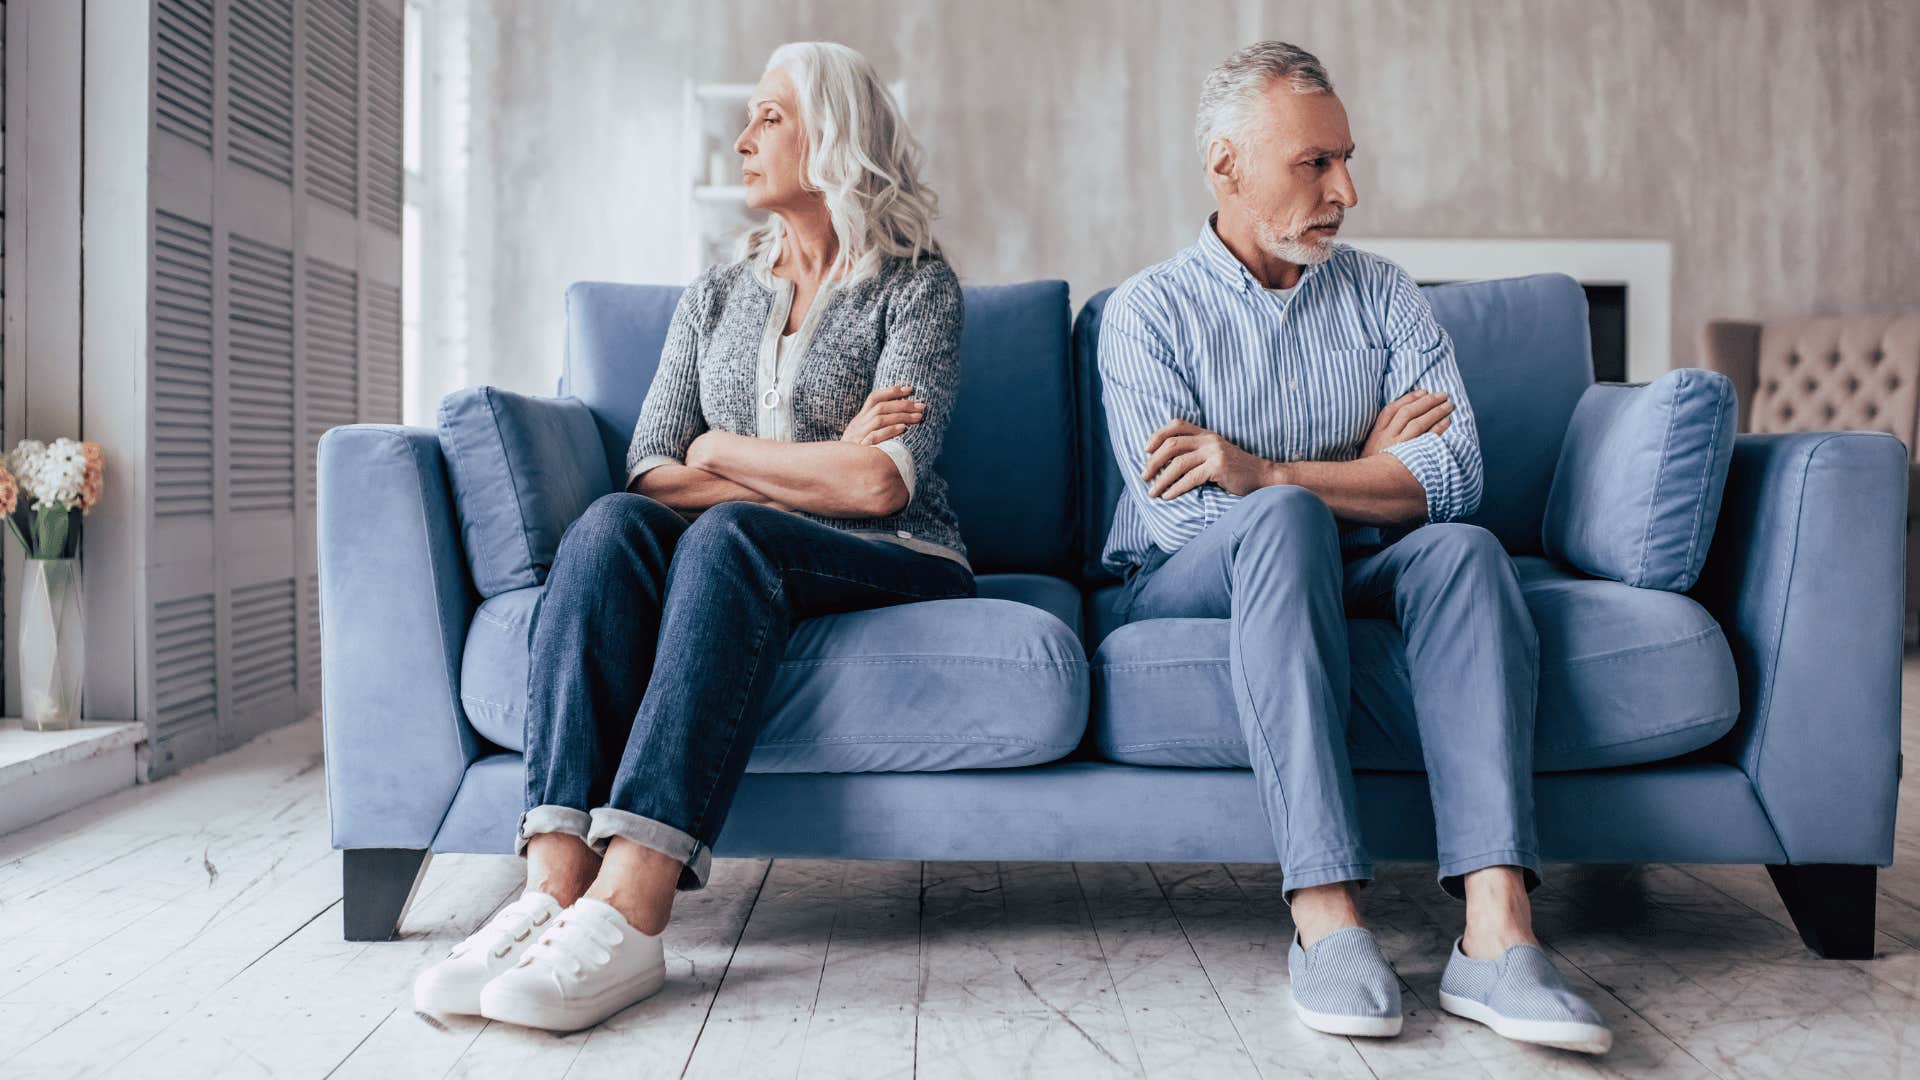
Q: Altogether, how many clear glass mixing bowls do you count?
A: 0